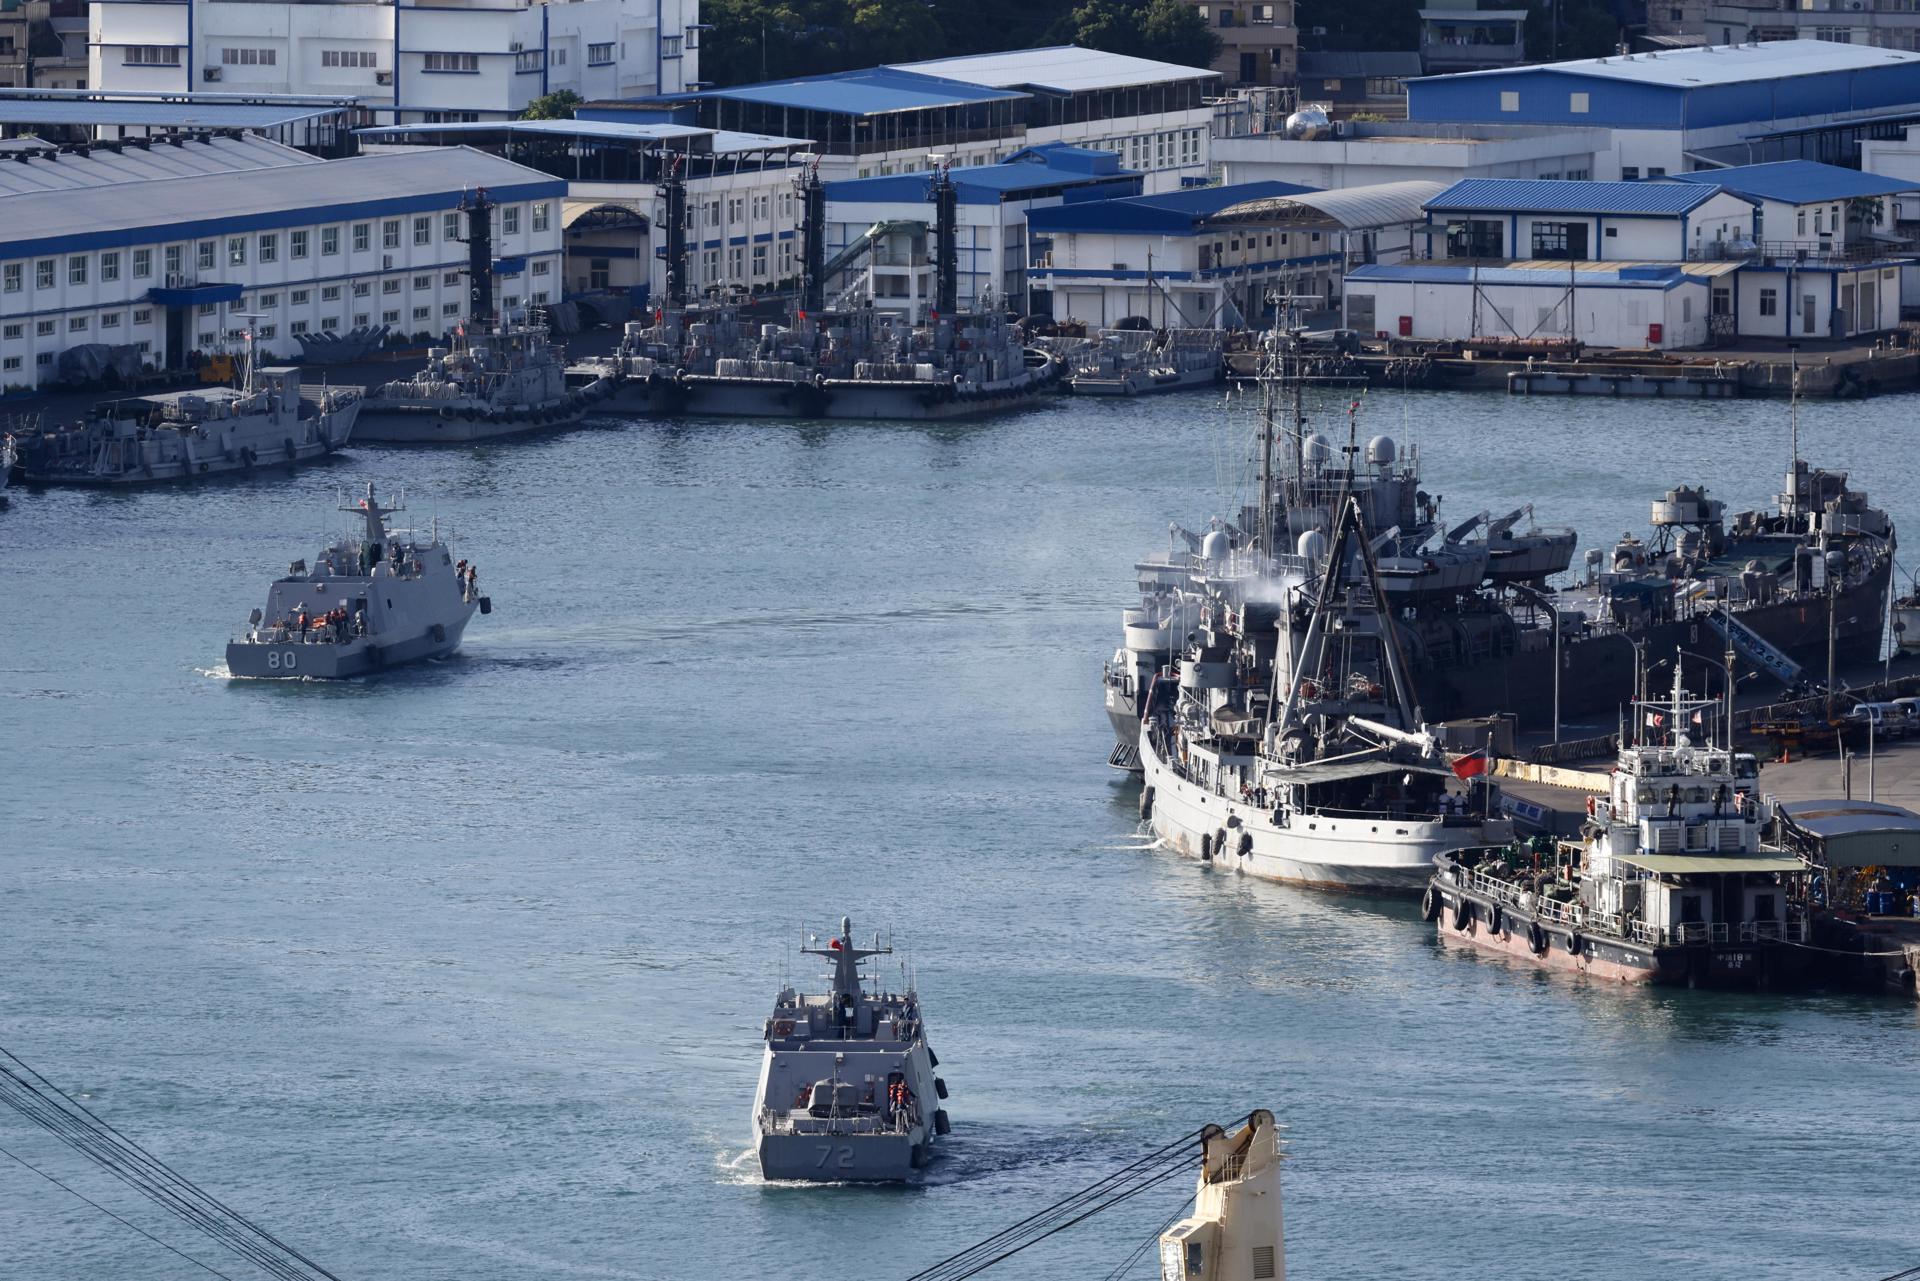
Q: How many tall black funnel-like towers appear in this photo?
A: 4